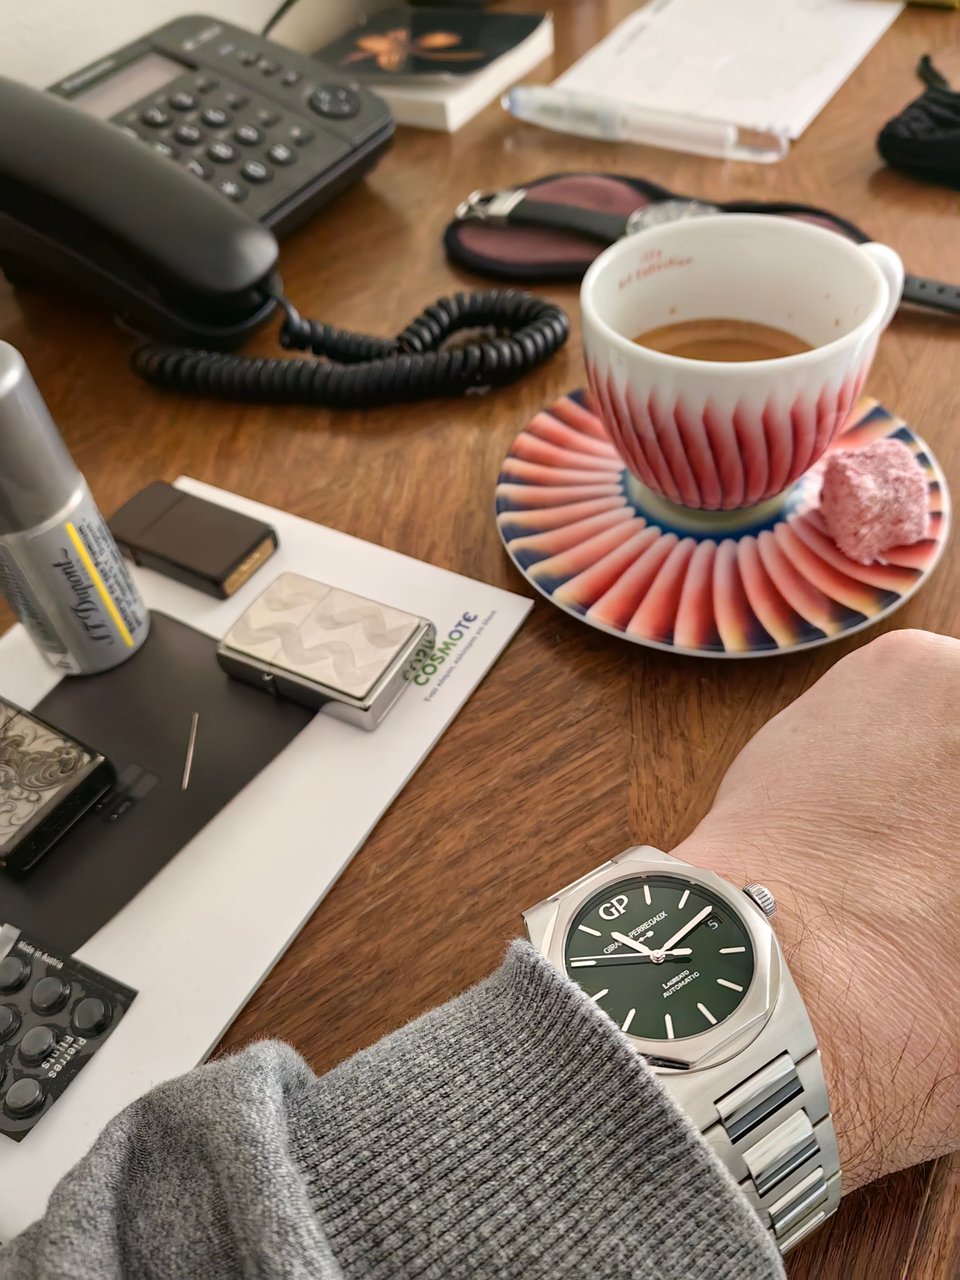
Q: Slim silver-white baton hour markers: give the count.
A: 10